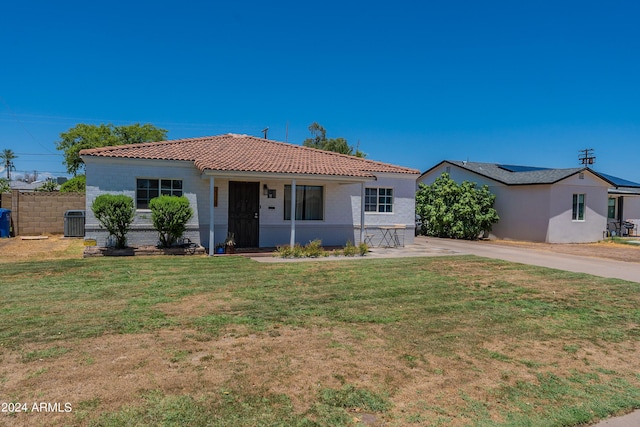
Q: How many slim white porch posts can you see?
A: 3